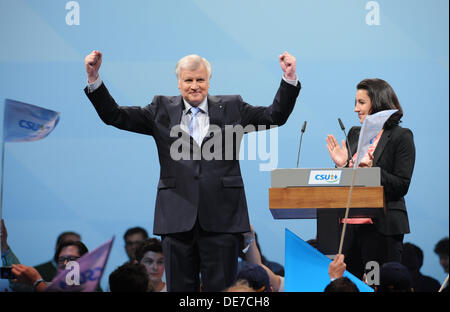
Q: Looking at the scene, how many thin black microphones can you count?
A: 2